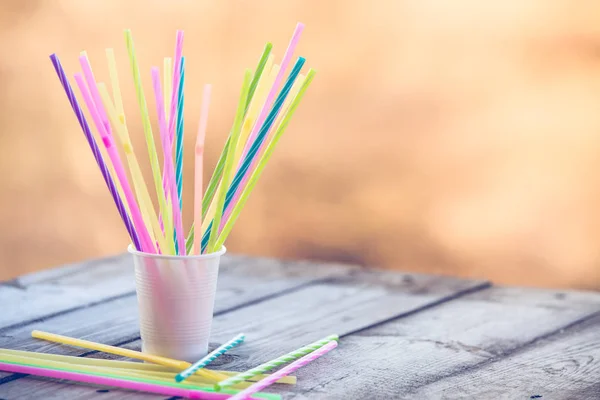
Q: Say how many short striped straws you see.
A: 3